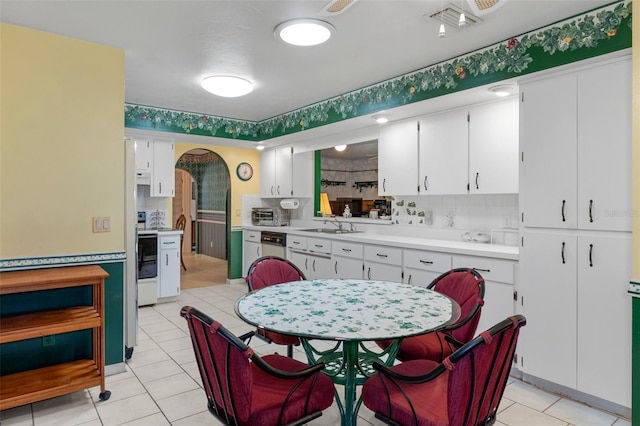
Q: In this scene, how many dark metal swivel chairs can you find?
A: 4